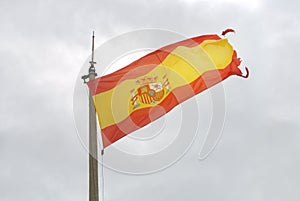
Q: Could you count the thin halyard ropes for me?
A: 1